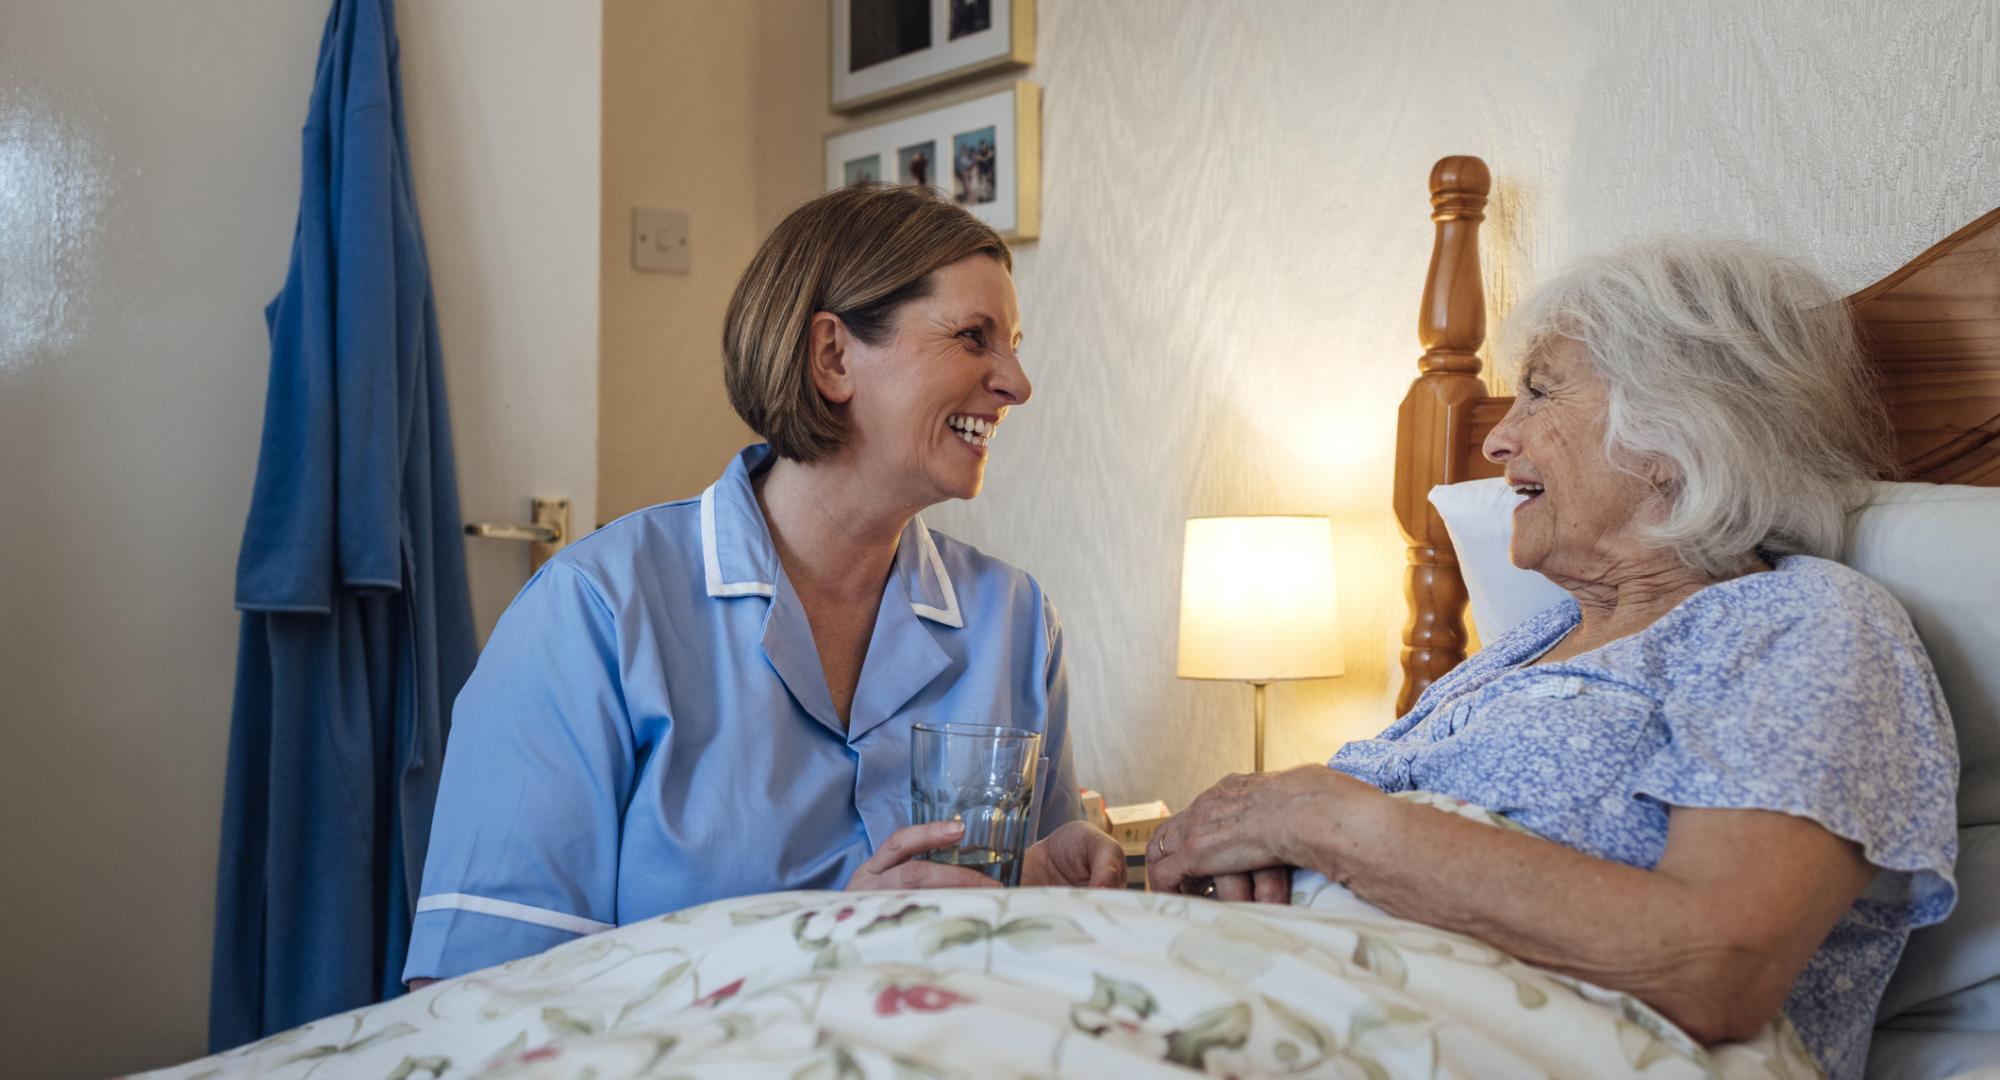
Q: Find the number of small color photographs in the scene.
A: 3